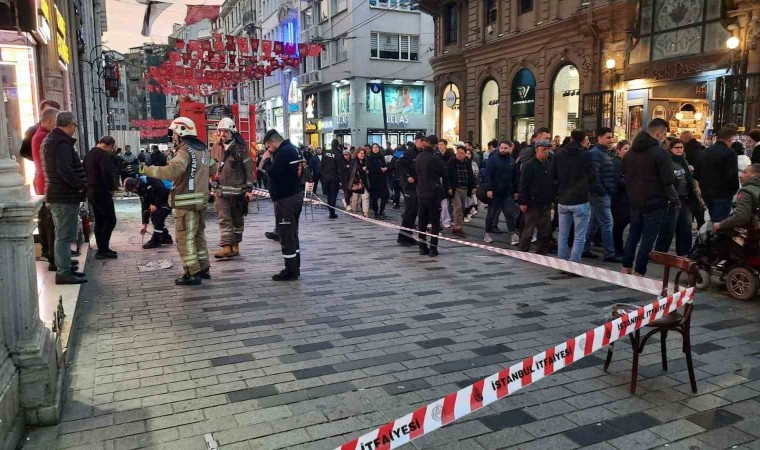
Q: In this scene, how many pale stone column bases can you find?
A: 1